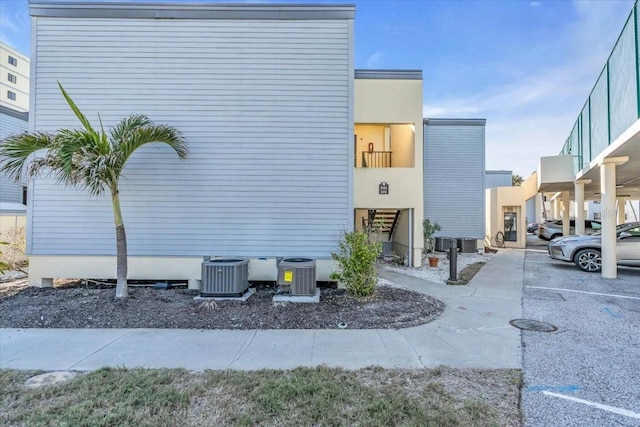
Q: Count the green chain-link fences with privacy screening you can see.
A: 1